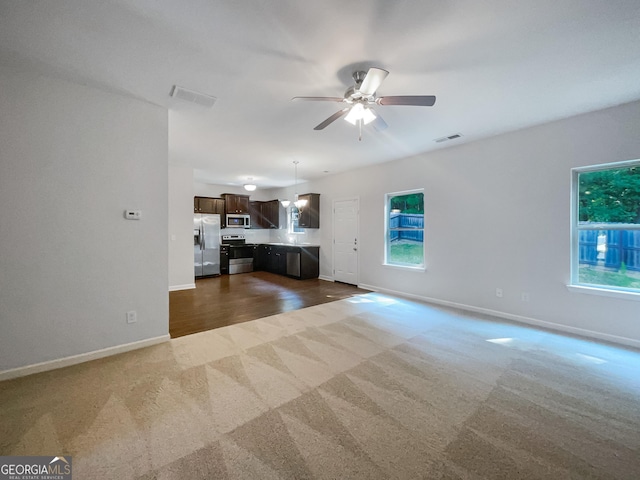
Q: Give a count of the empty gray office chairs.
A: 0